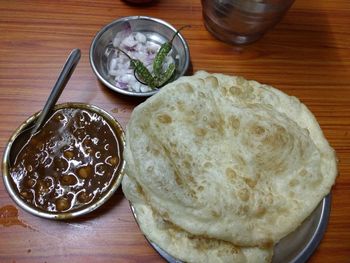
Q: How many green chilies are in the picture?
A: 3